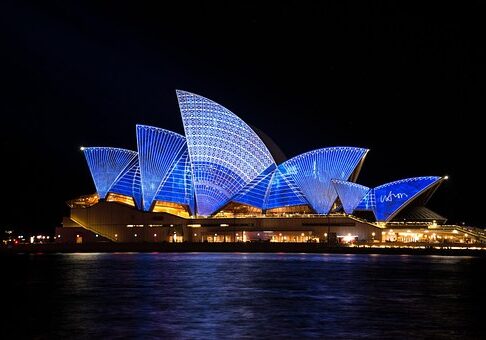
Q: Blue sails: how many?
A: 6